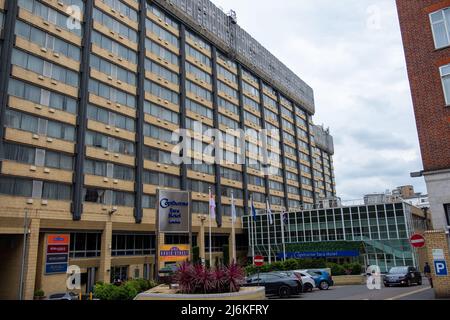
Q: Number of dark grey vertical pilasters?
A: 12